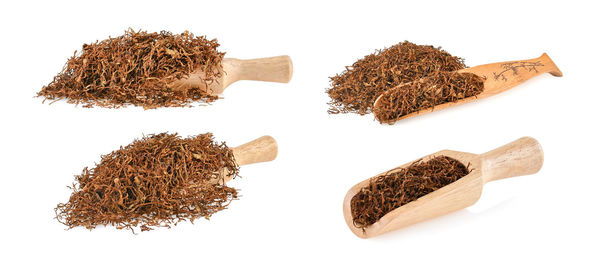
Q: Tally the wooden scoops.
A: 4